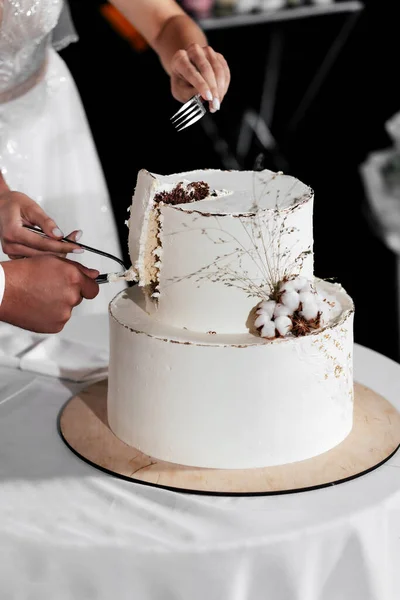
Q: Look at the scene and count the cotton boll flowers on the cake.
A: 2